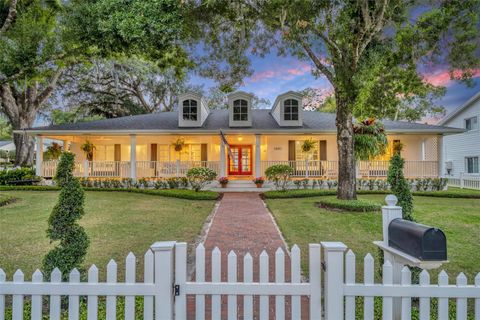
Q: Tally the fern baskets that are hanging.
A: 4